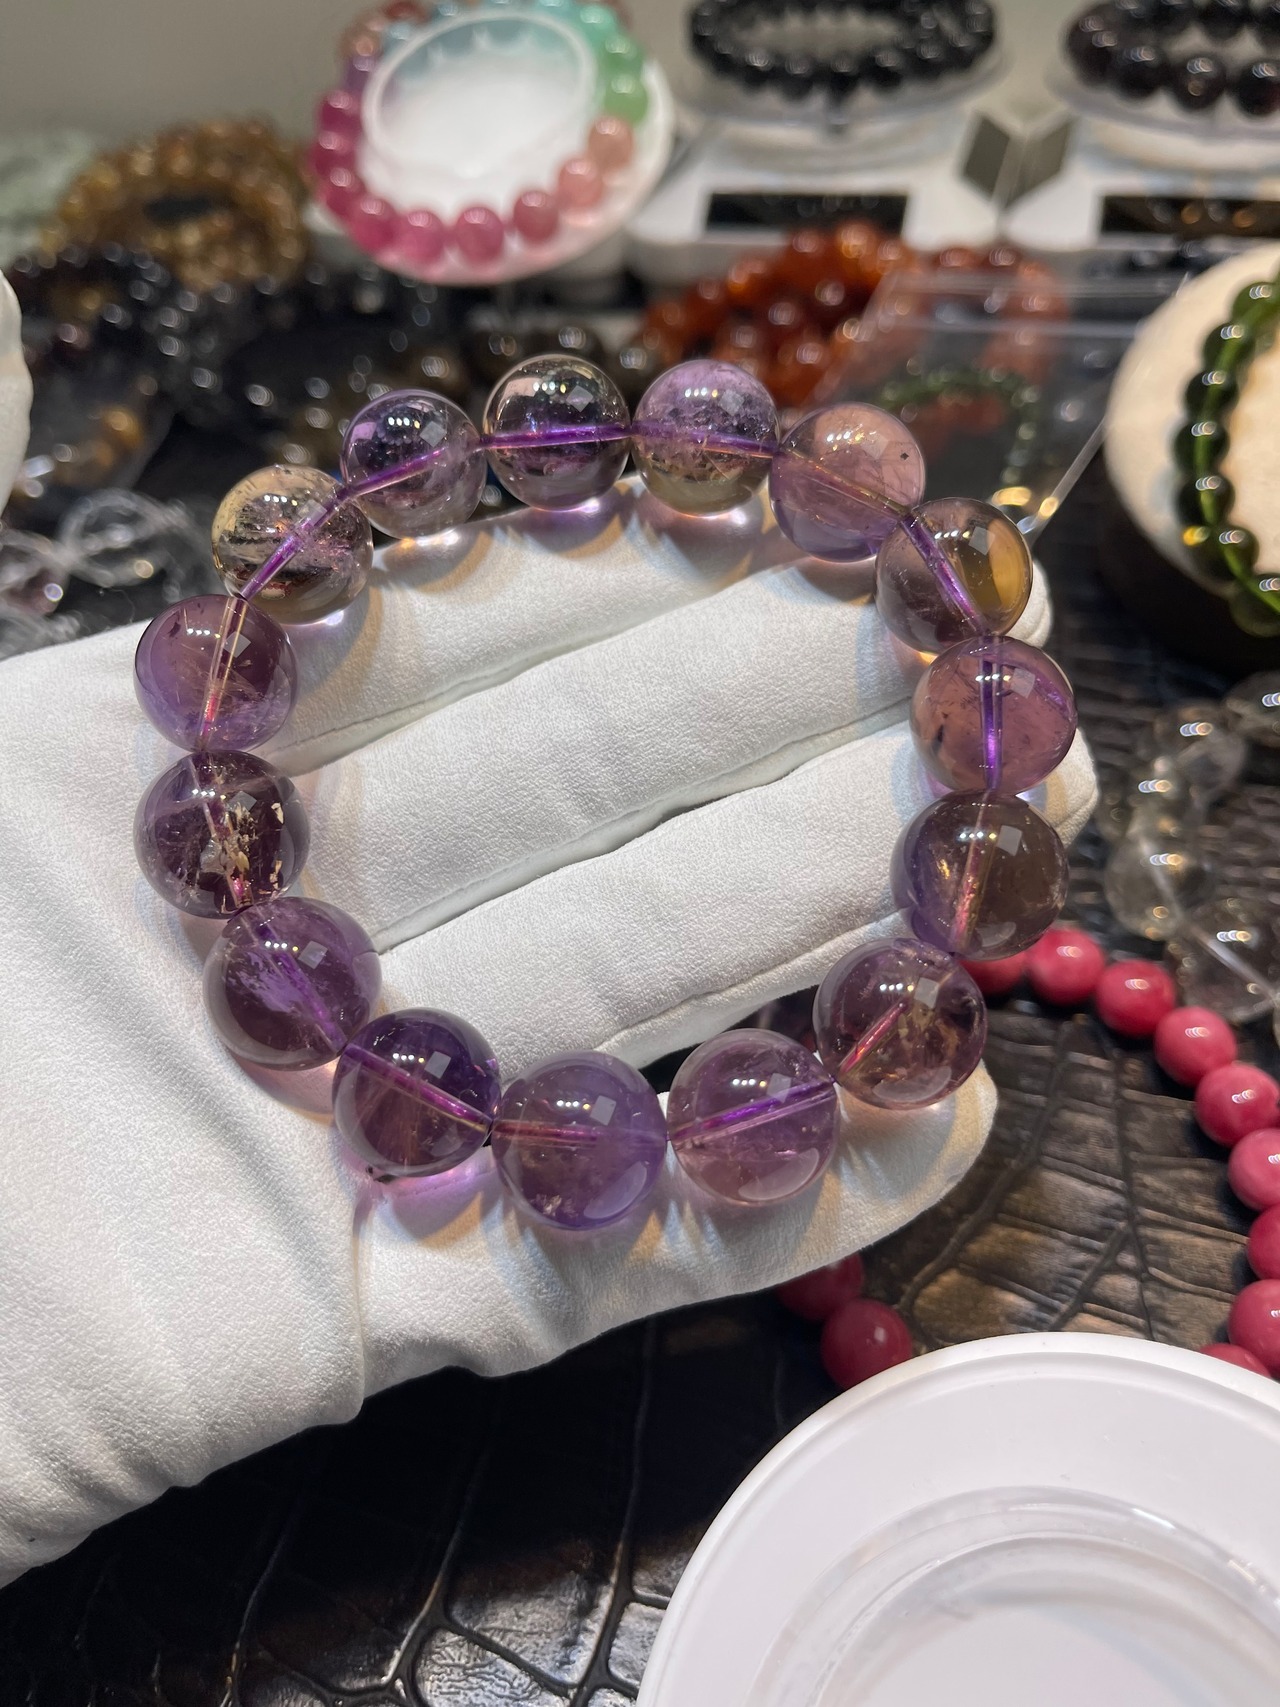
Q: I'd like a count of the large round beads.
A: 15